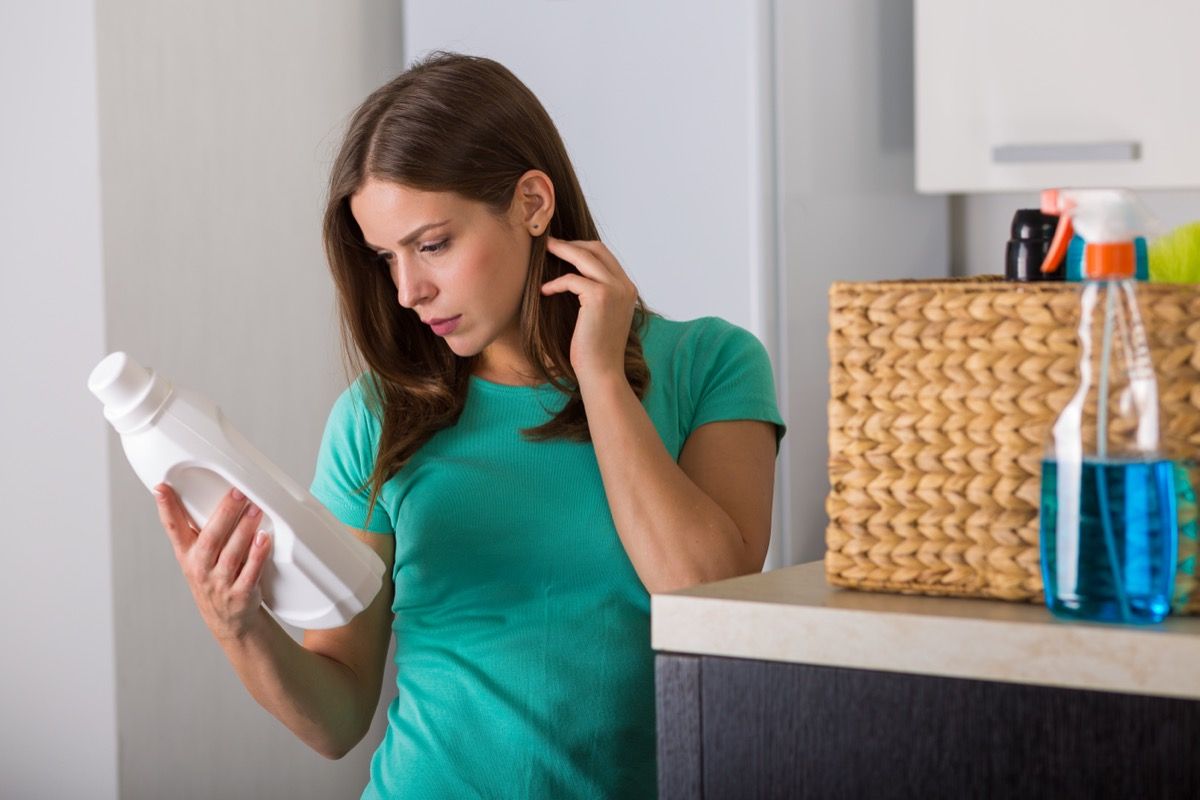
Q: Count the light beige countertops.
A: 1